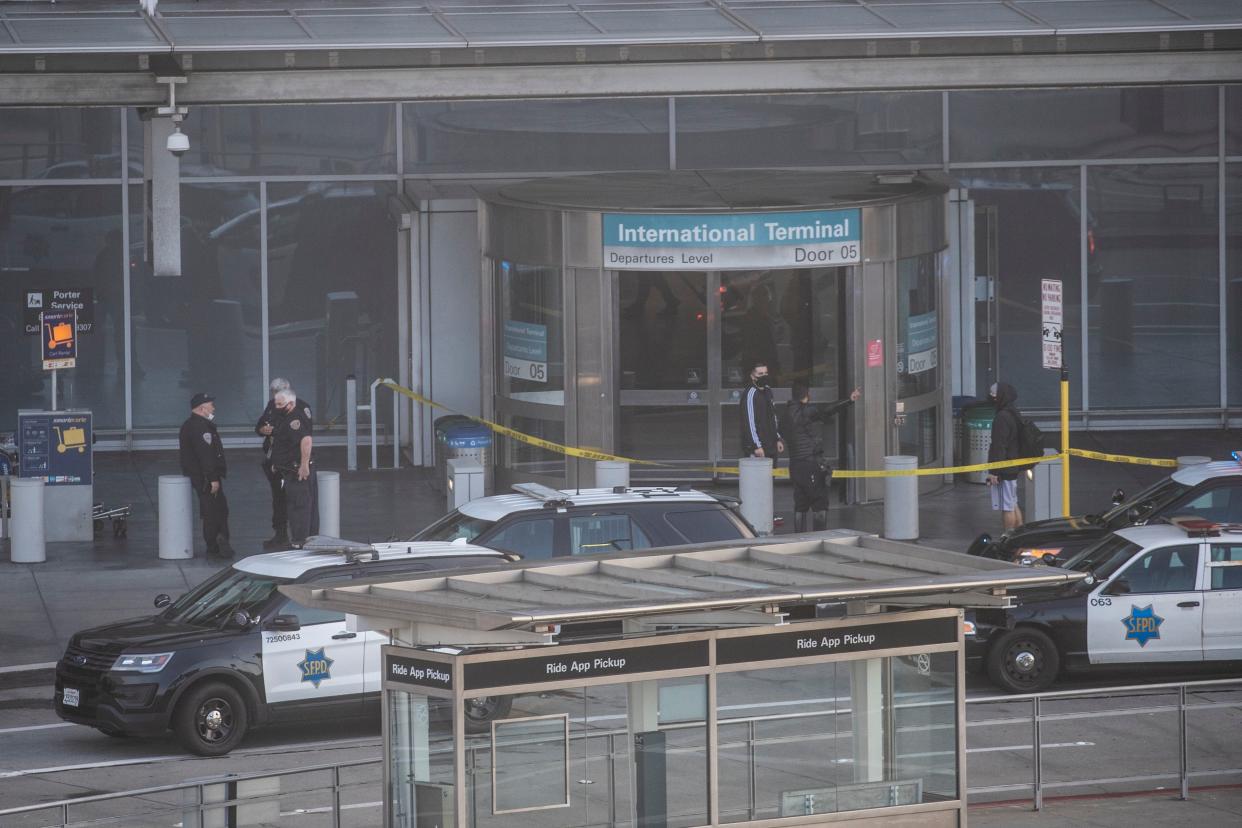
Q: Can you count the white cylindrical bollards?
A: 7